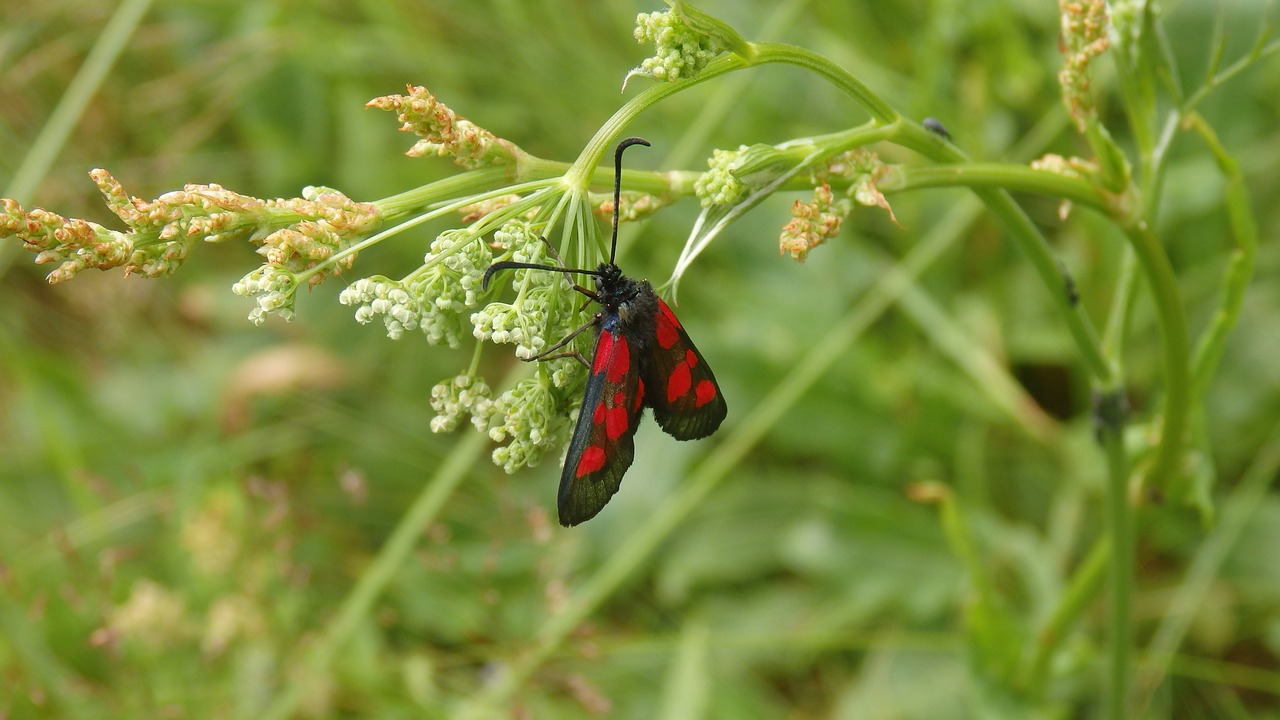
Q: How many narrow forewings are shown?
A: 2